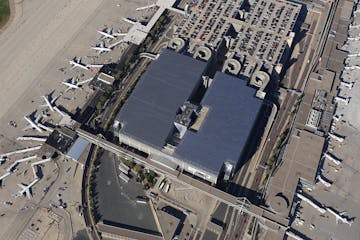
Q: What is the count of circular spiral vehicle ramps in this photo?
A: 4